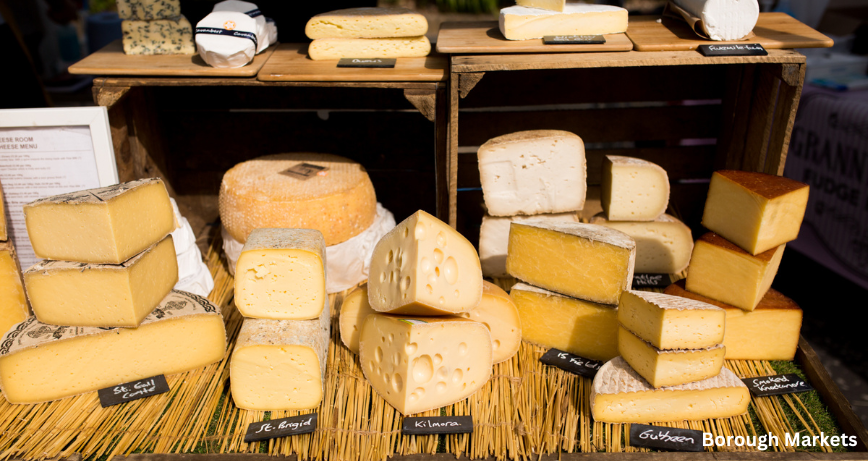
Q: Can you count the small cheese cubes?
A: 0